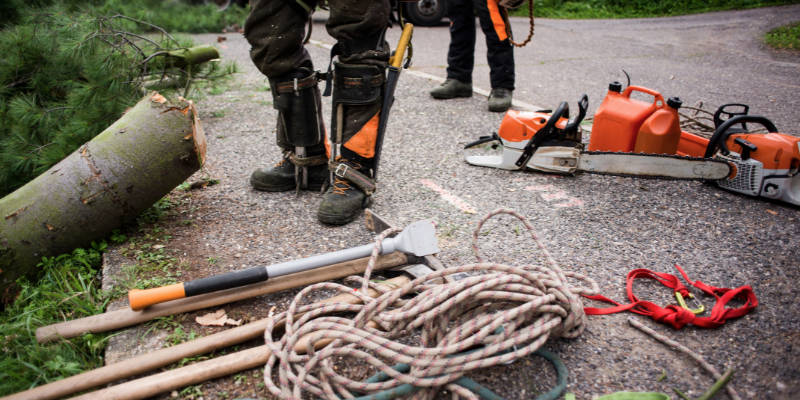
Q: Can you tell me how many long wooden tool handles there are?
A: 3